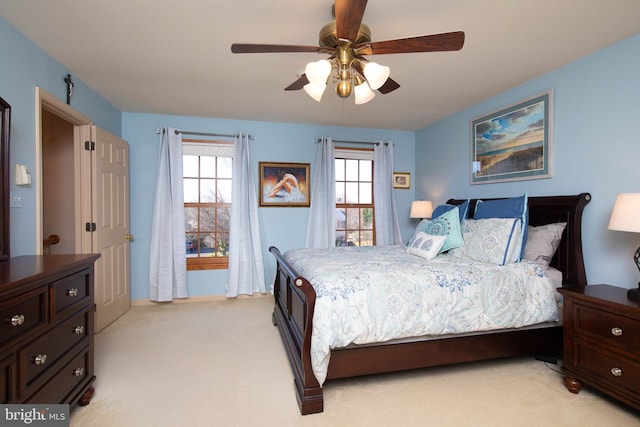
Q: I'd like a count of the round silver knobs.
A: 7